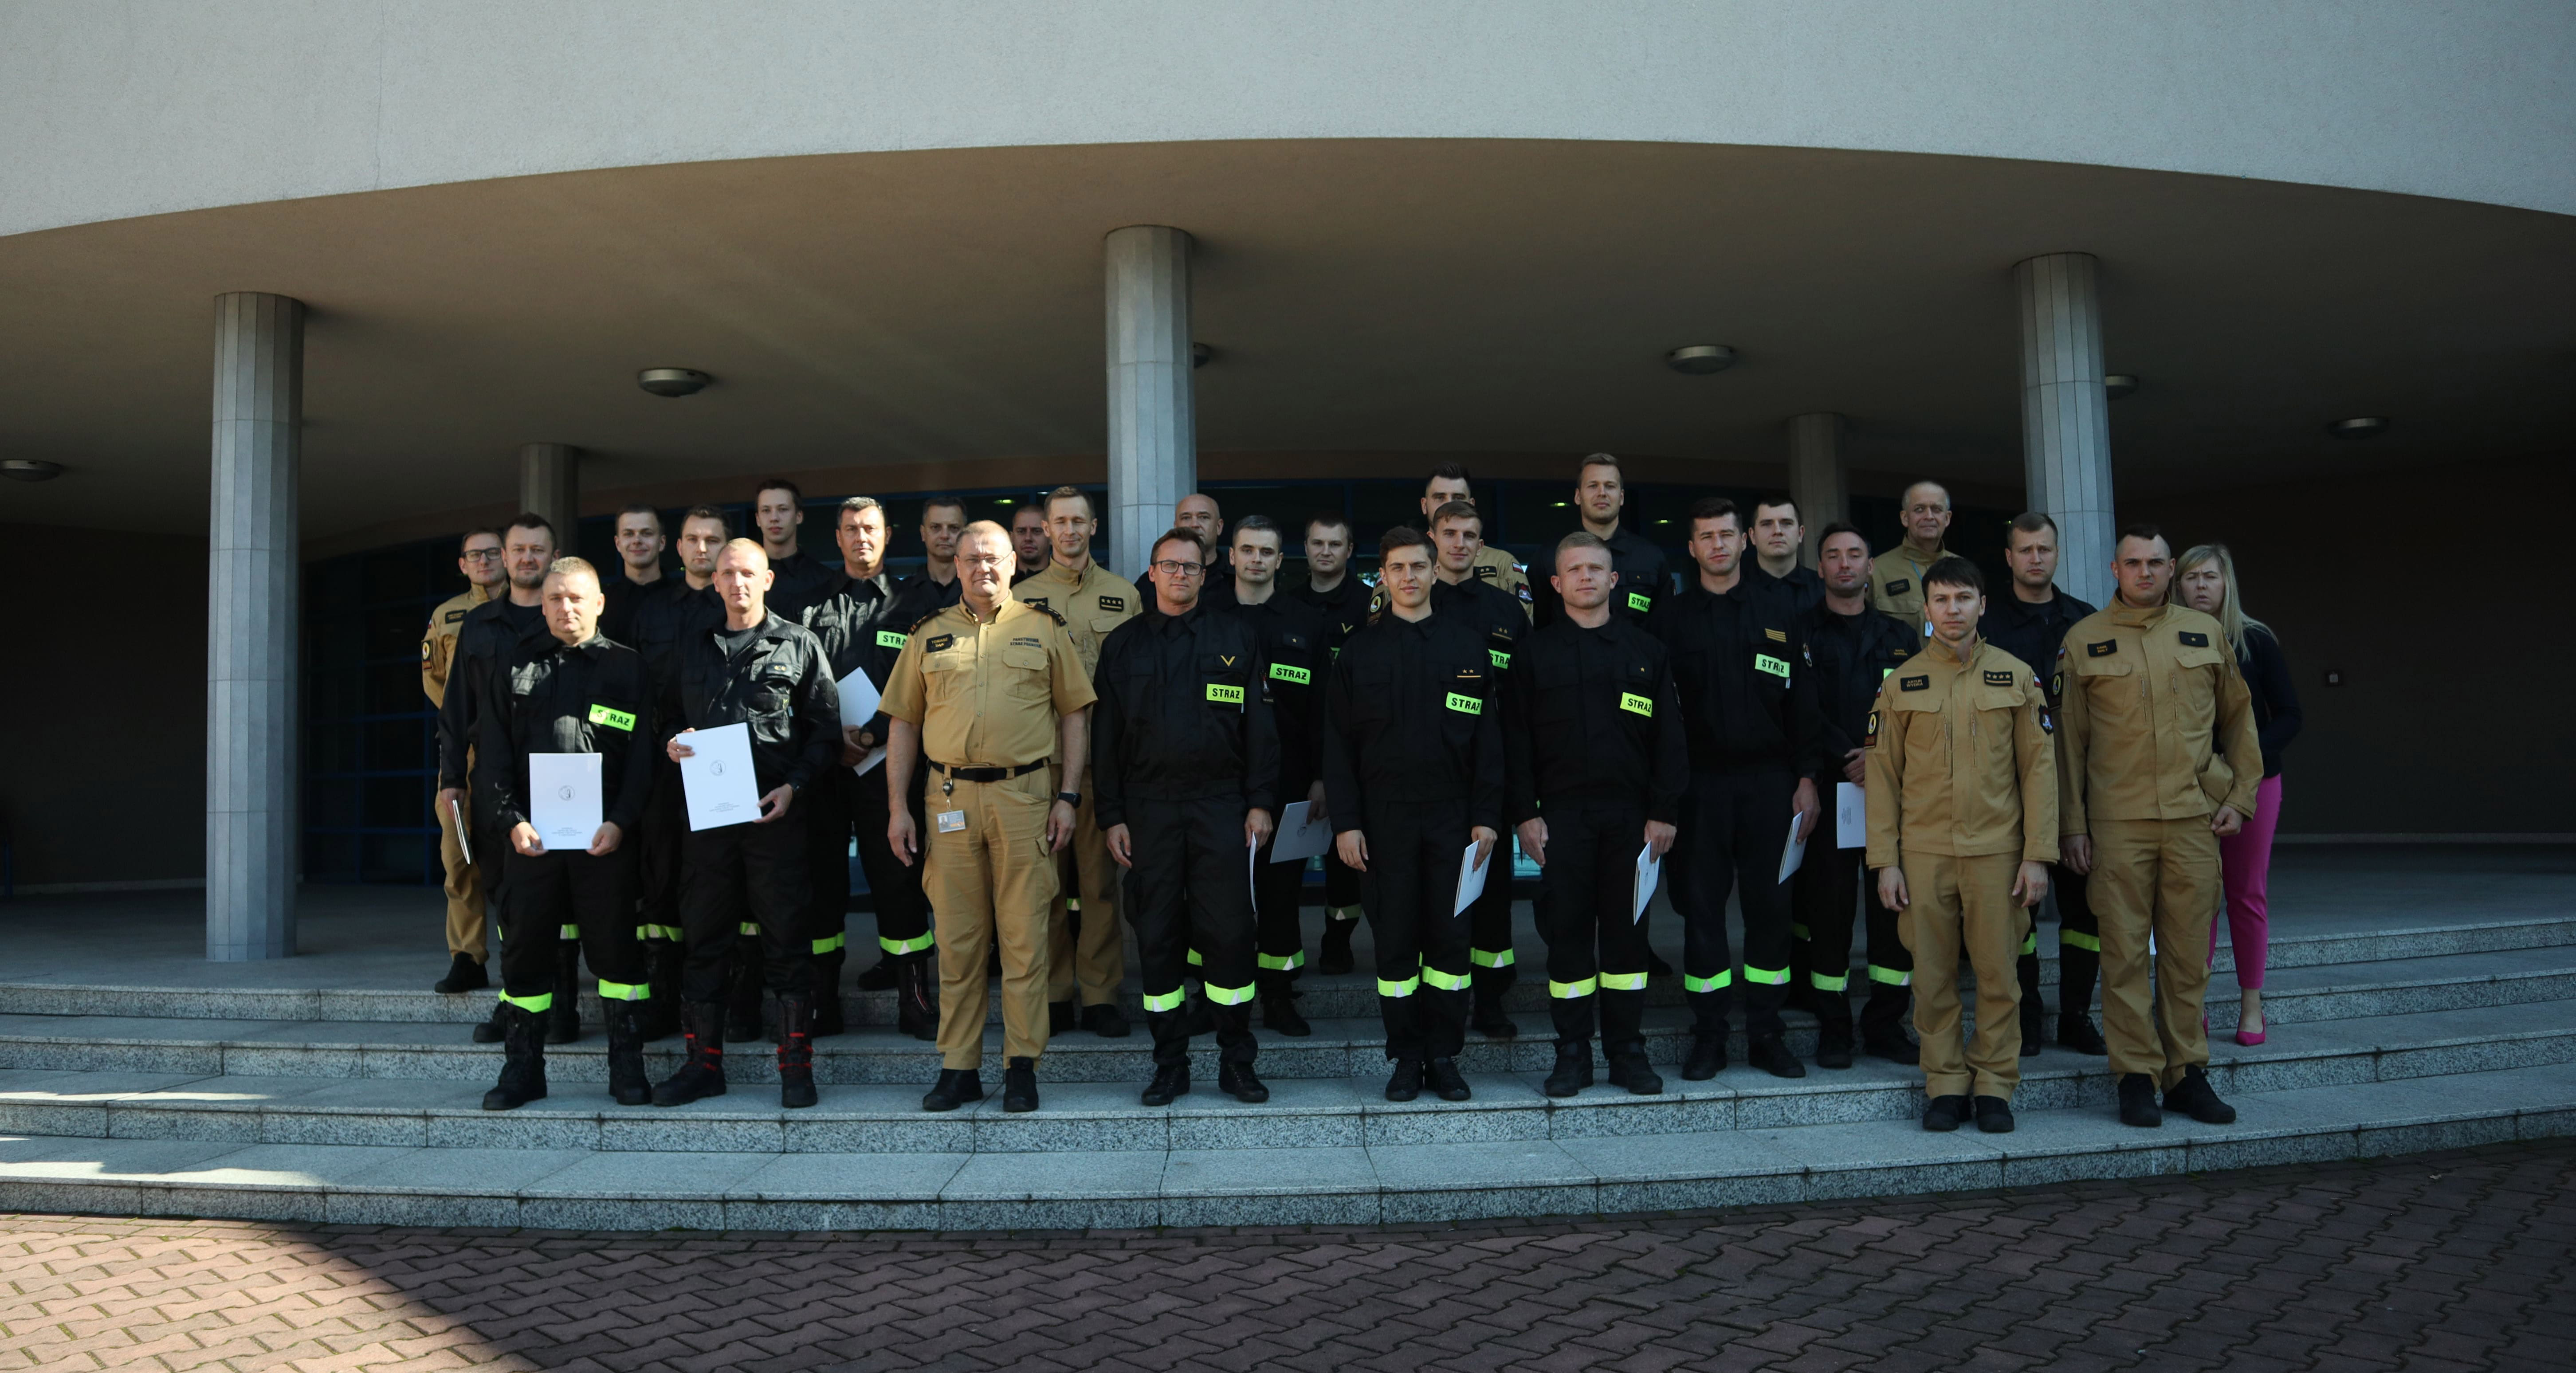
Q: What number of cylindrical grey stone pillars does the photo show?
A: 5